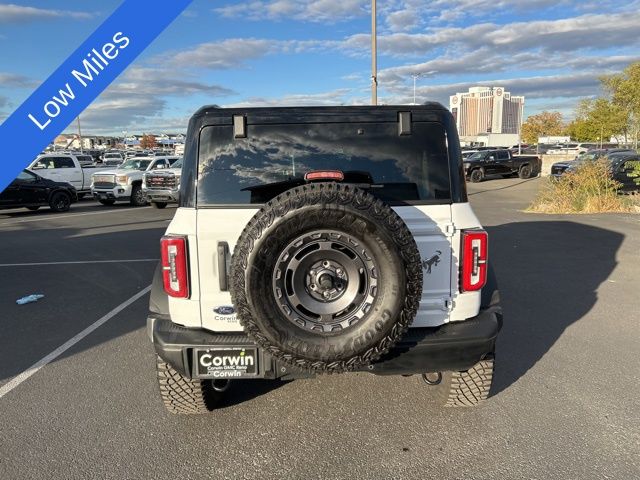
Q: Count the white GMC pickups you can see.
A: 2